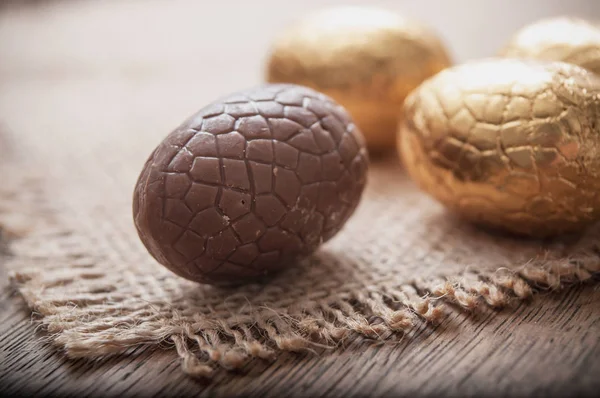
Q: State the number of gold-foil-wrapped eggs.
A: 3